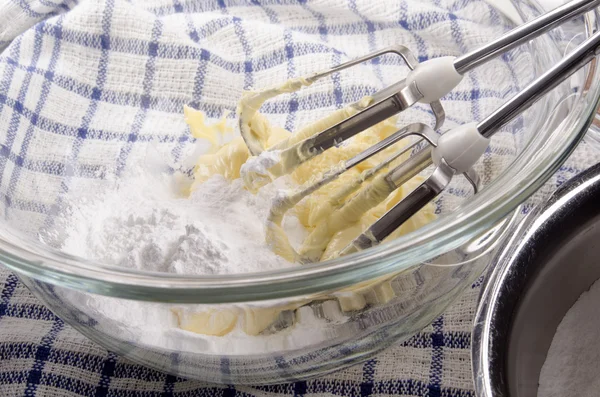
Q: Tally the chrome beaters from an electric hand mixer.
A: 2